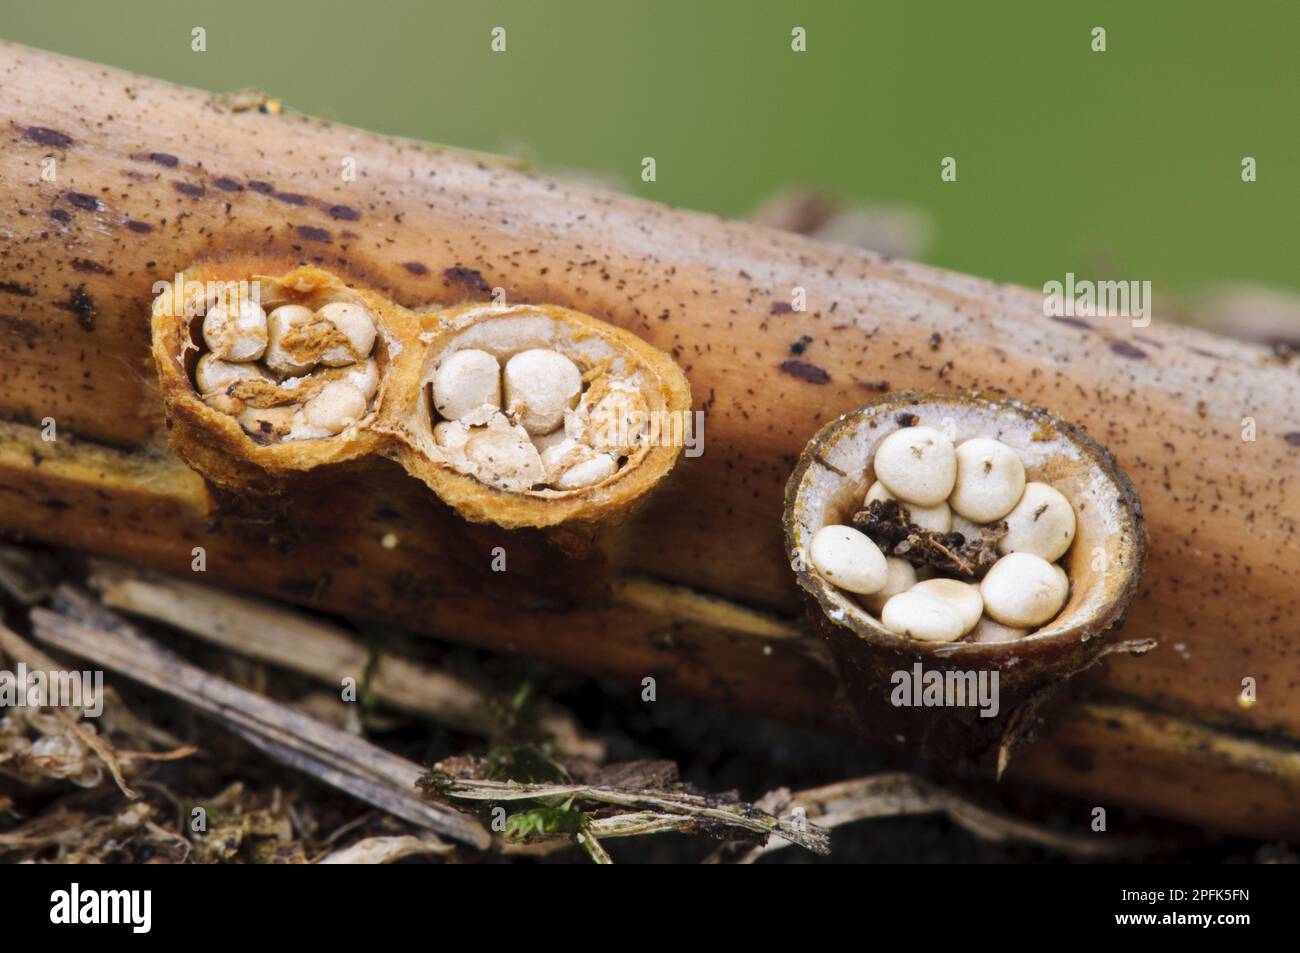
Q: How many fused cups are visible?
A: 2